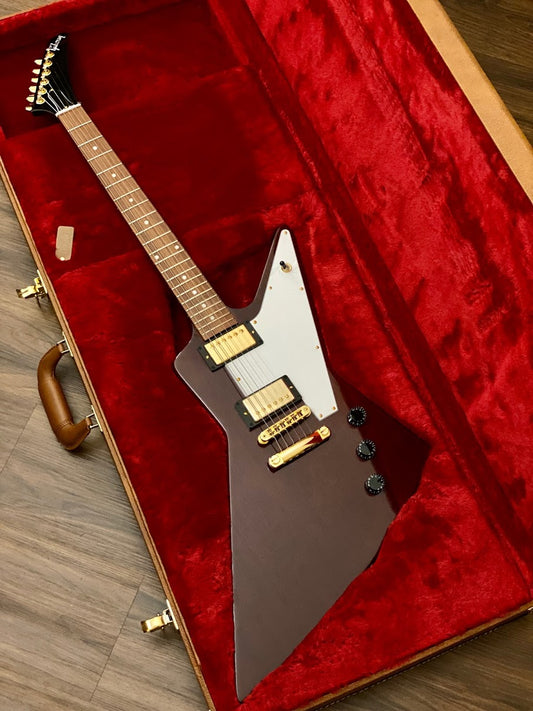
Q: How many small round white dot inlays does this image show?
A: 10